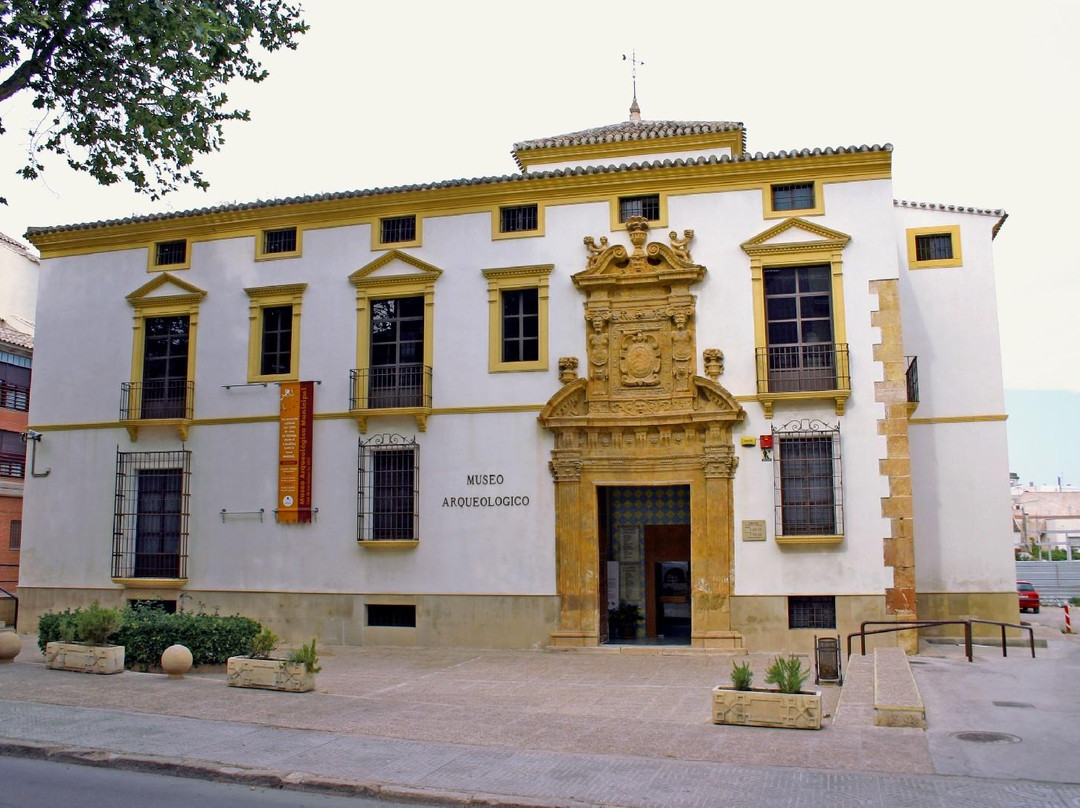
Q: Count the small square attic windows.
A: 7